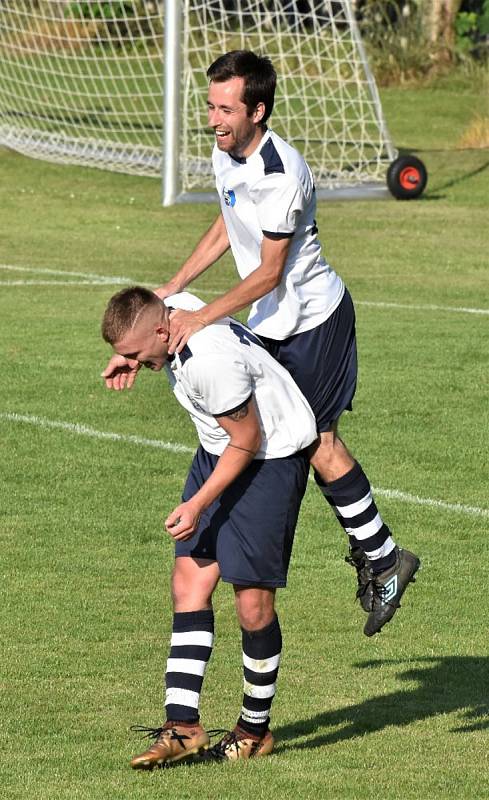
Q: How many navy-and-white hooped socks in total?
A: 4